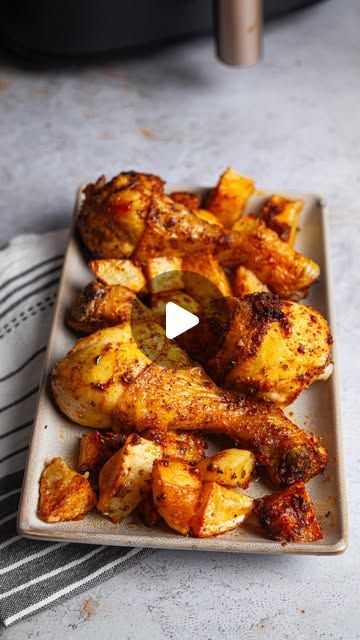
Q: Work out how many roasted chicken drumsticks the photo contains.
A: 3